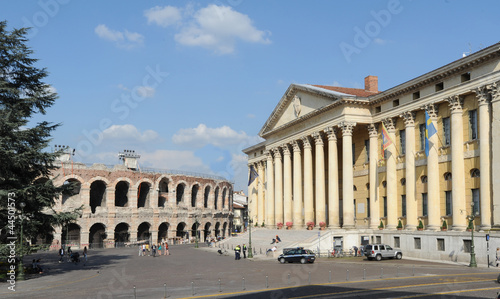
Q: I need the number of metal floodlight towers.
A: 2